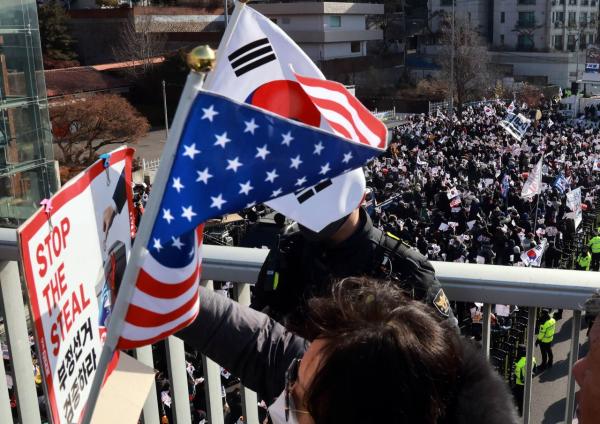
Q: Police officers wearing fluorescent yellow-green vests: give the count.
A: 4